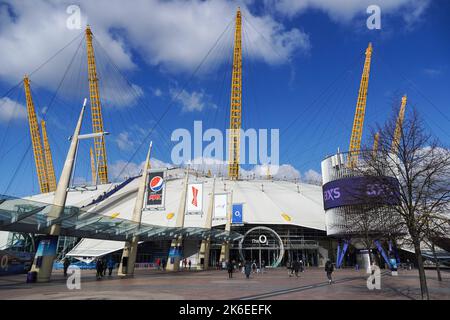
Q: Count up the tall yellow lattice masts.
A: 8